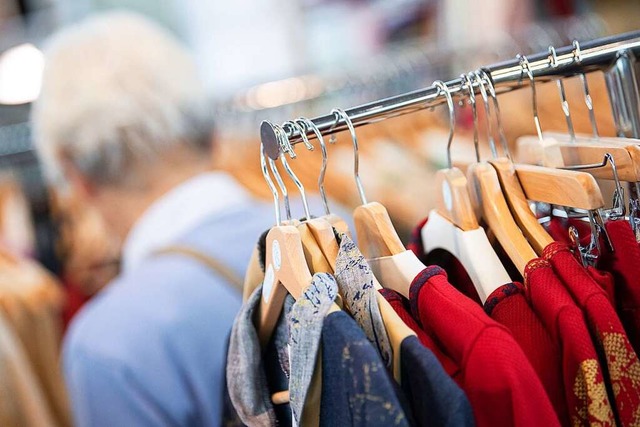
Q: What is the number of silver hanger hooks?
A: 12